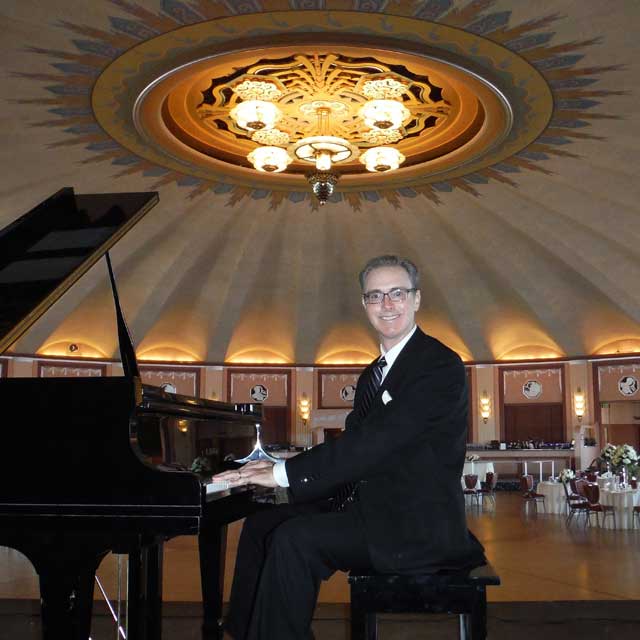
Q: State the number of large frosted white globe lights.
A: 4